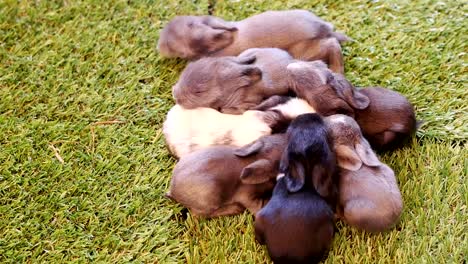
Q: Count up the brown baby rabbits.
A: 5